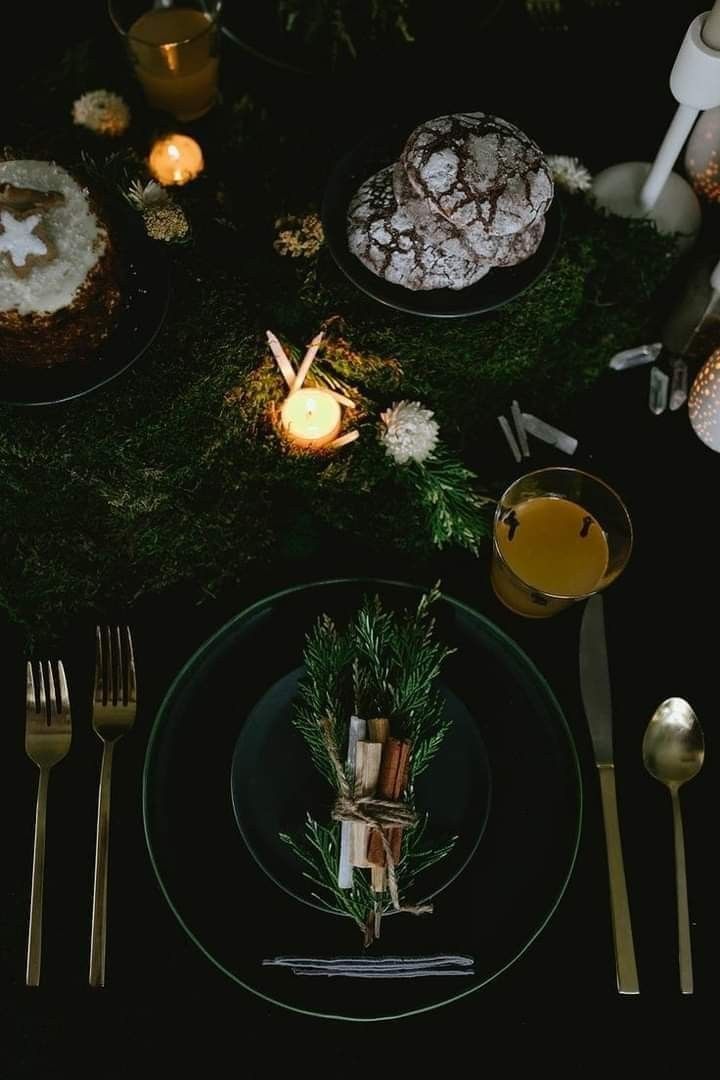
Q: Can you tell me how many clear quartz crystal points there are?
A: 3